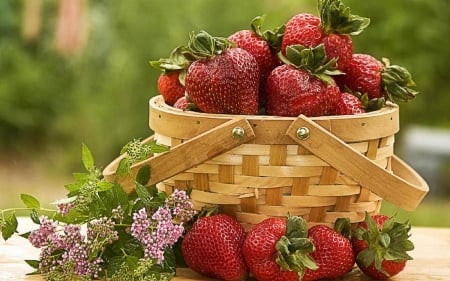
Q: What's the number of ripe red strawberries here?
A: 13